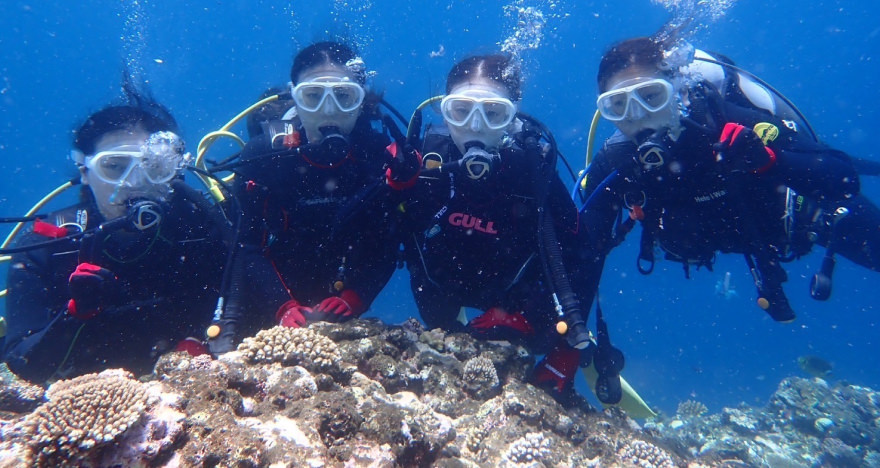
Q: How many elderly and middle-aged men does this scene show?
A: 0